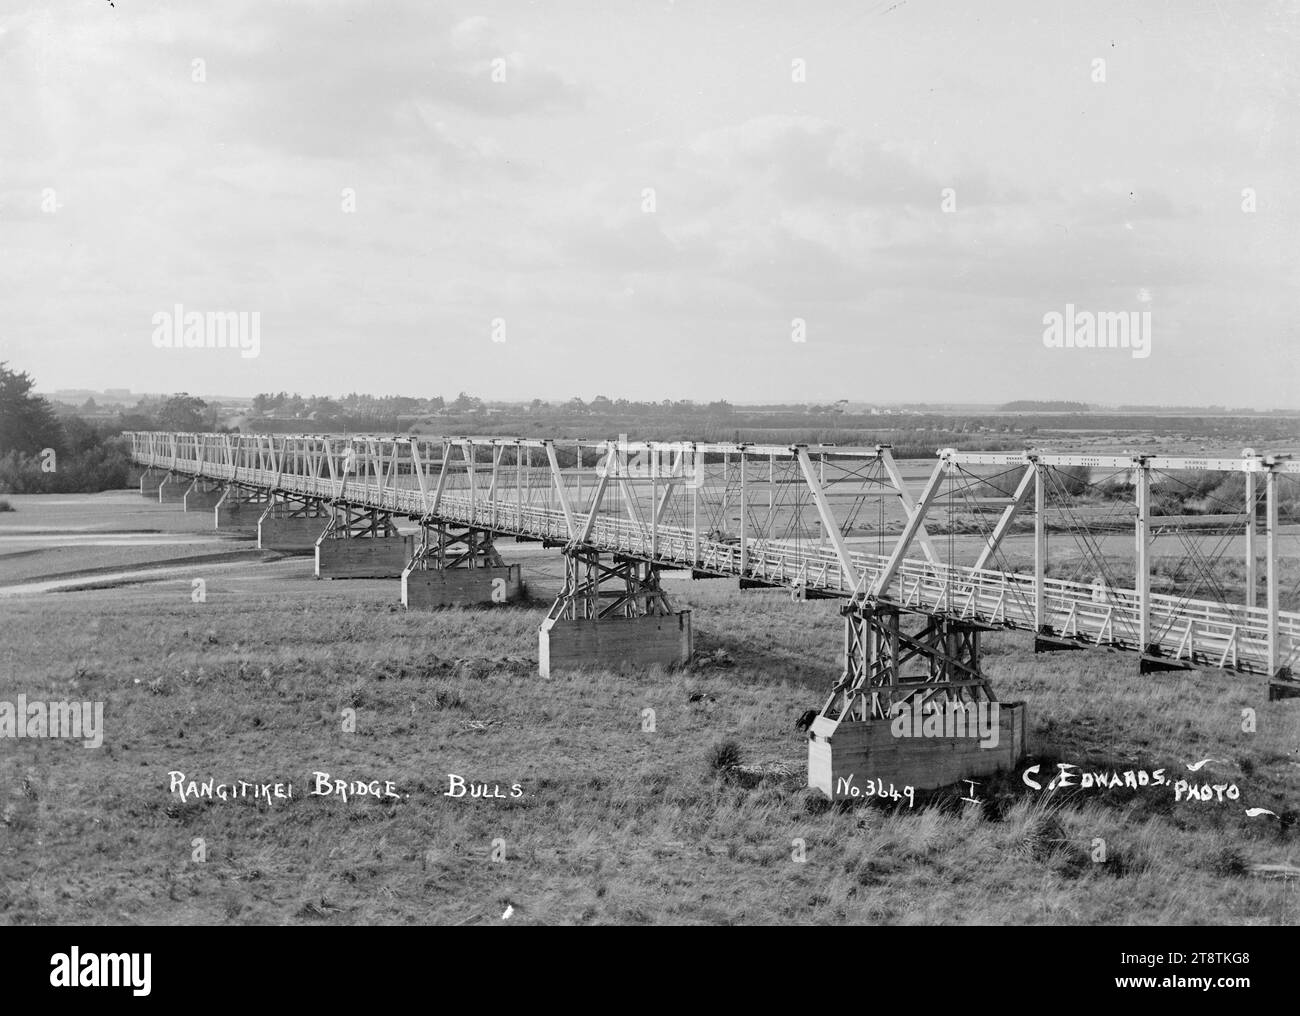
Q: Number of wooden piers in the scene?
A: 9